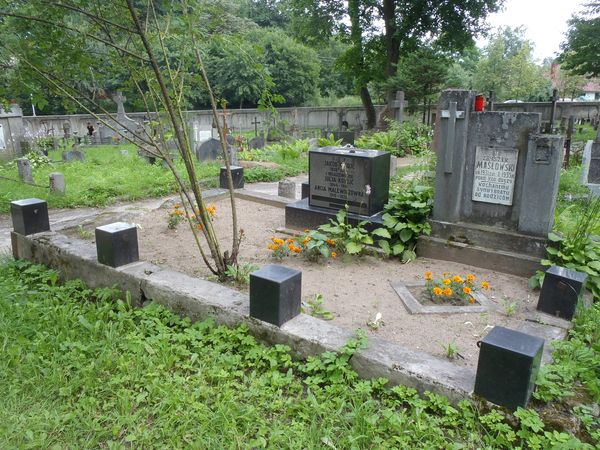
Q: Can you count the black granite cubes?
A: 6